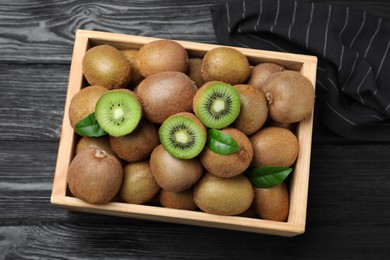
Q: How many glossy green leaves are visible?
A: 3